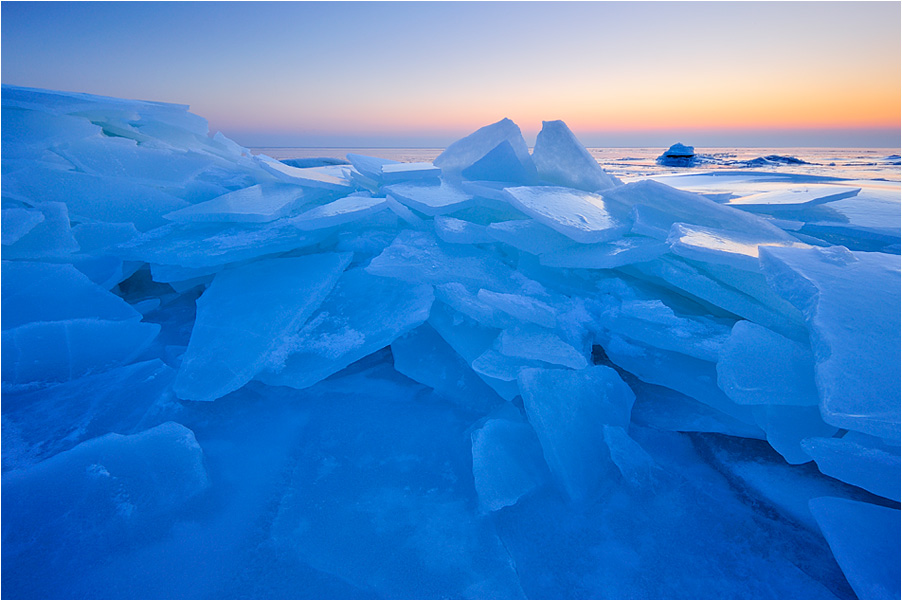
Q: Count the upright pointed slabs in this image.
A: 2